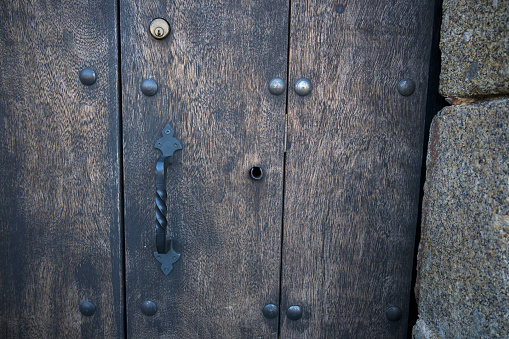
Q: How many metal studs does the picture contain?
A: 10